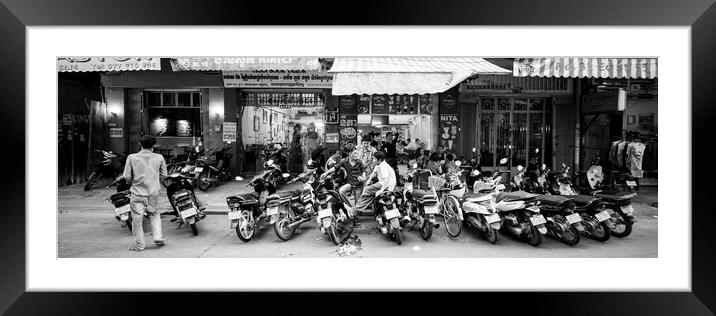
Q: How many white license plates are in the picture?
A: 14